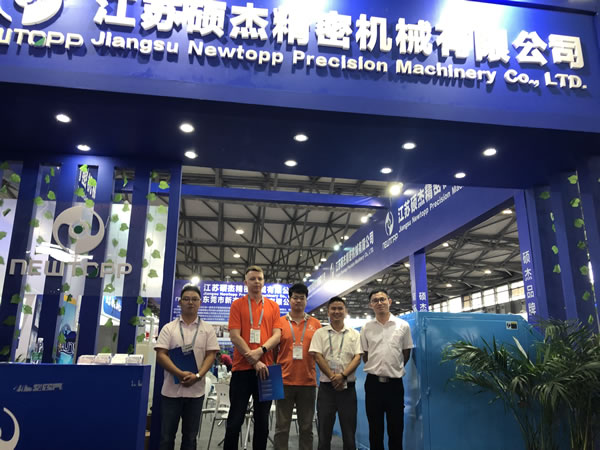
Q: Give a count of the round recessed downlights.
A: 10